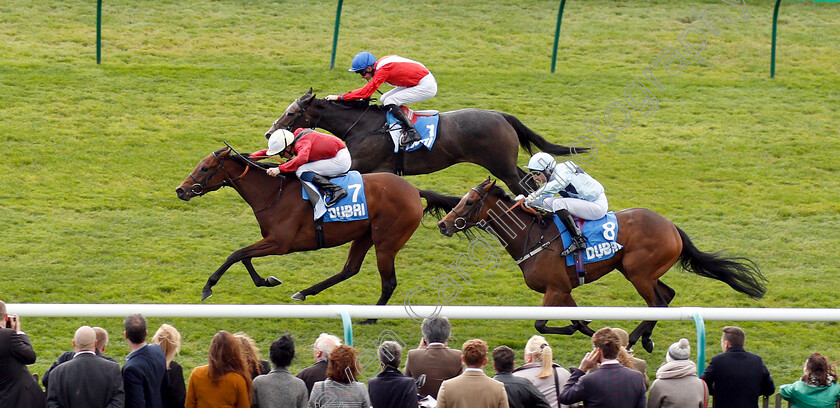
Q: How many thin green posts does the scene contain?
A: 4